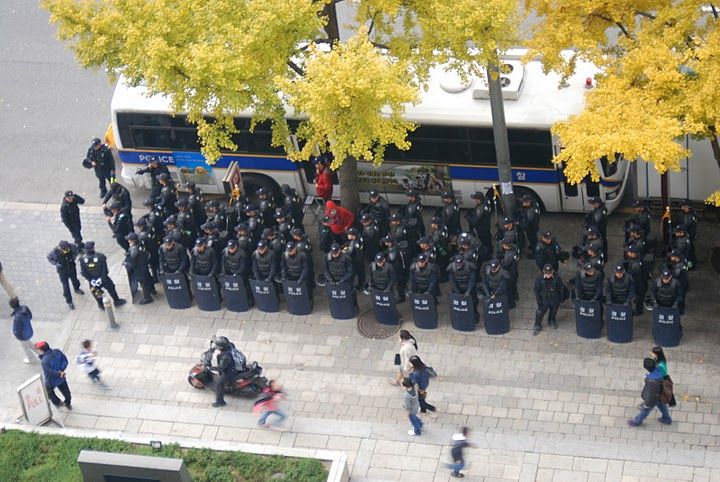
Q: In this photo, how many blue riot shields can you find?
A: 13